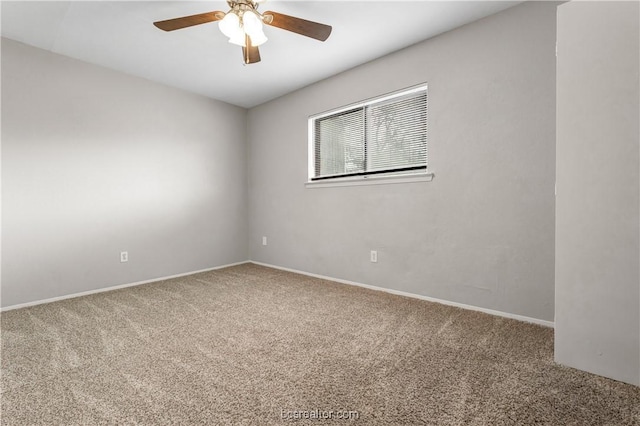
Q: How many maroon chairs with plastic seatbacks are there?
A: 0